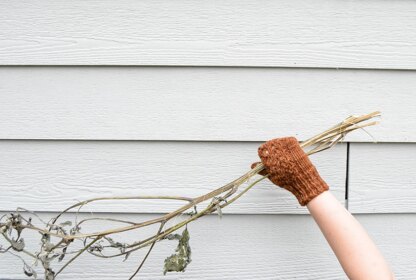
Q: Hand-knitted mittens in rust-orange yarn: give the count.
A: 1